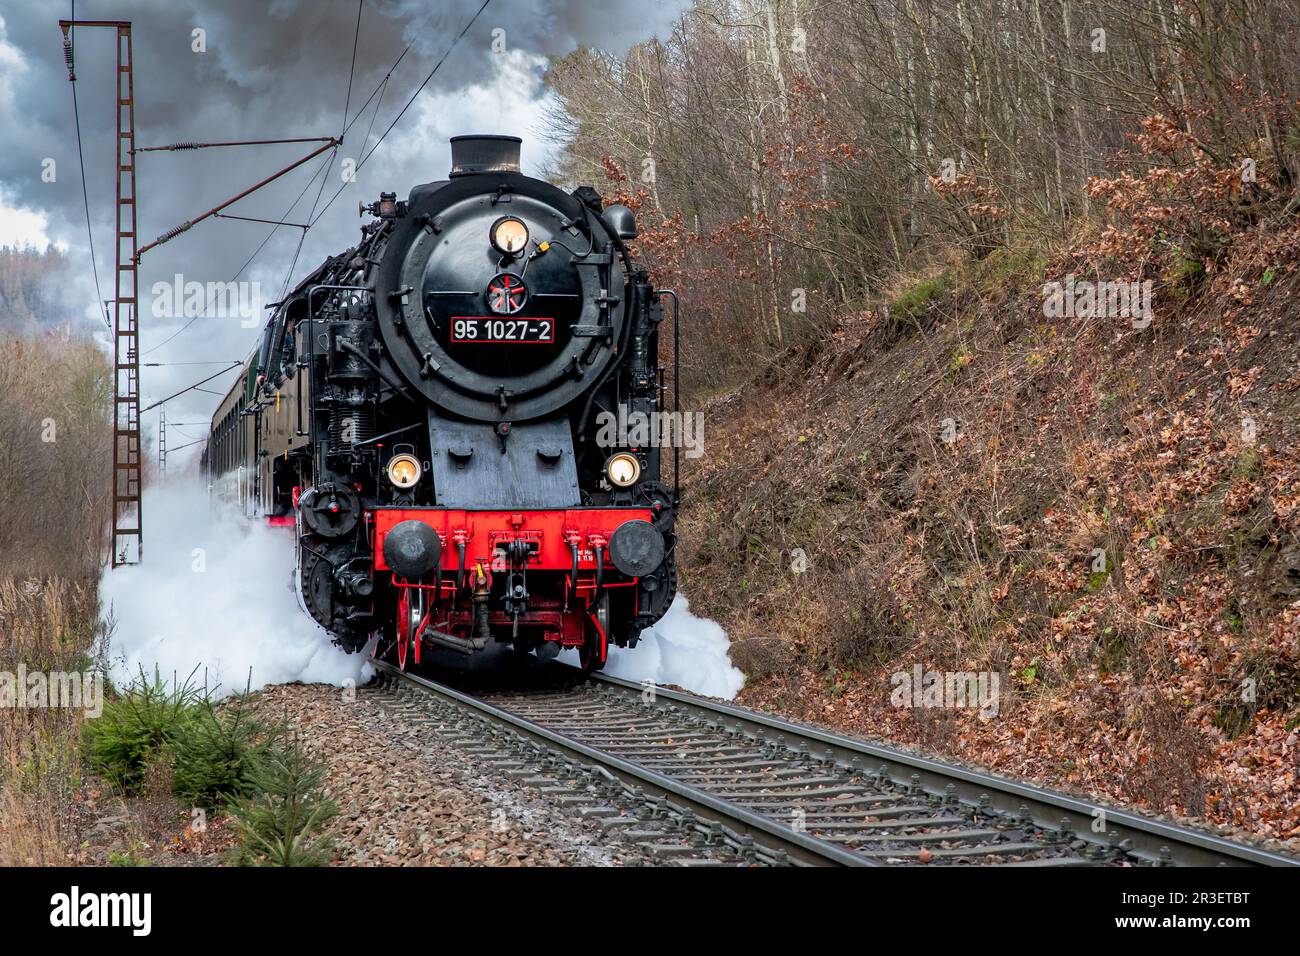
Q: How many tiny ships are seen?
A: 0